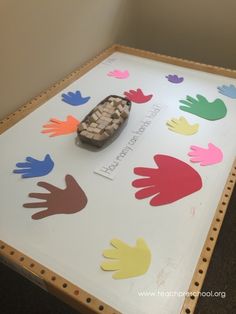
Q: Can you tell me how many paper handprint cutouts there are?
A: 13